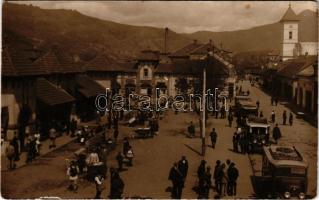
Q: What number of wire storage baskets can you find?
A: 0